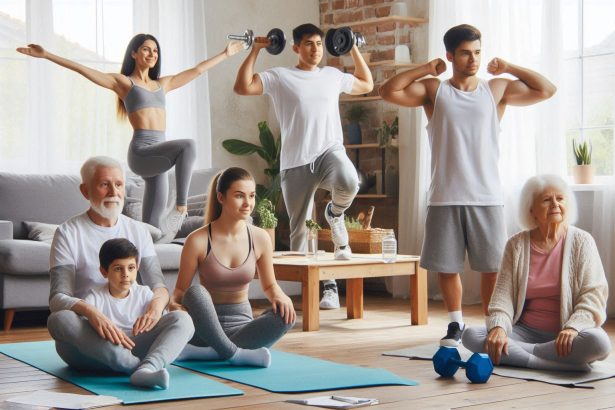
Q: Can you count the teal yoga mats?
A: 2